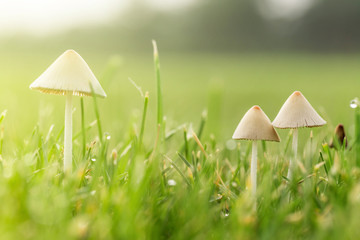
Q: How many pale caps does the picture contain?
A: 3